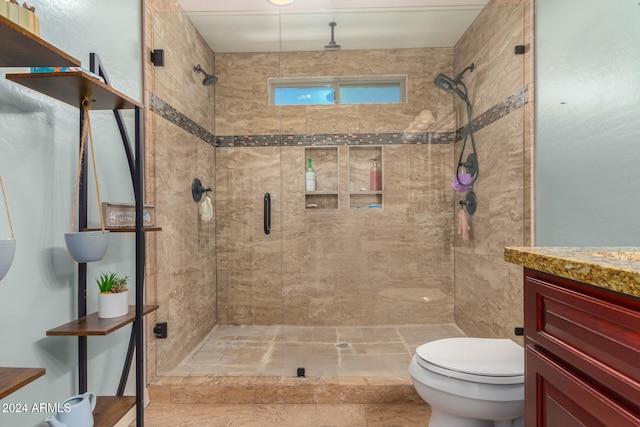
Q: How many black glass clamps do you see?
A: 5